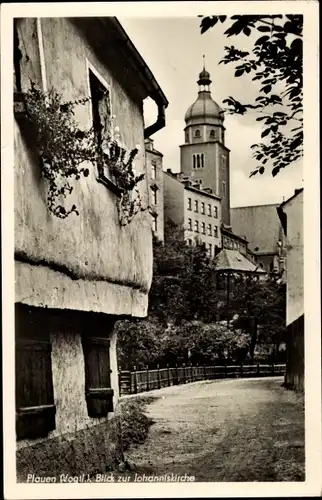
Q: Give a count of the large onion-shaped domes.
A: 1